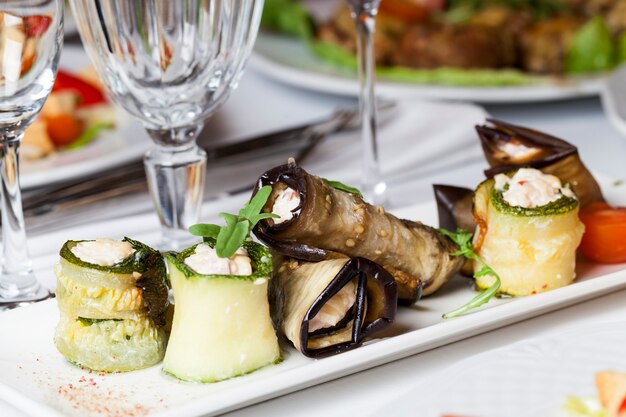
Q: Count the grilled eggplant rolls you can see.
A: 4